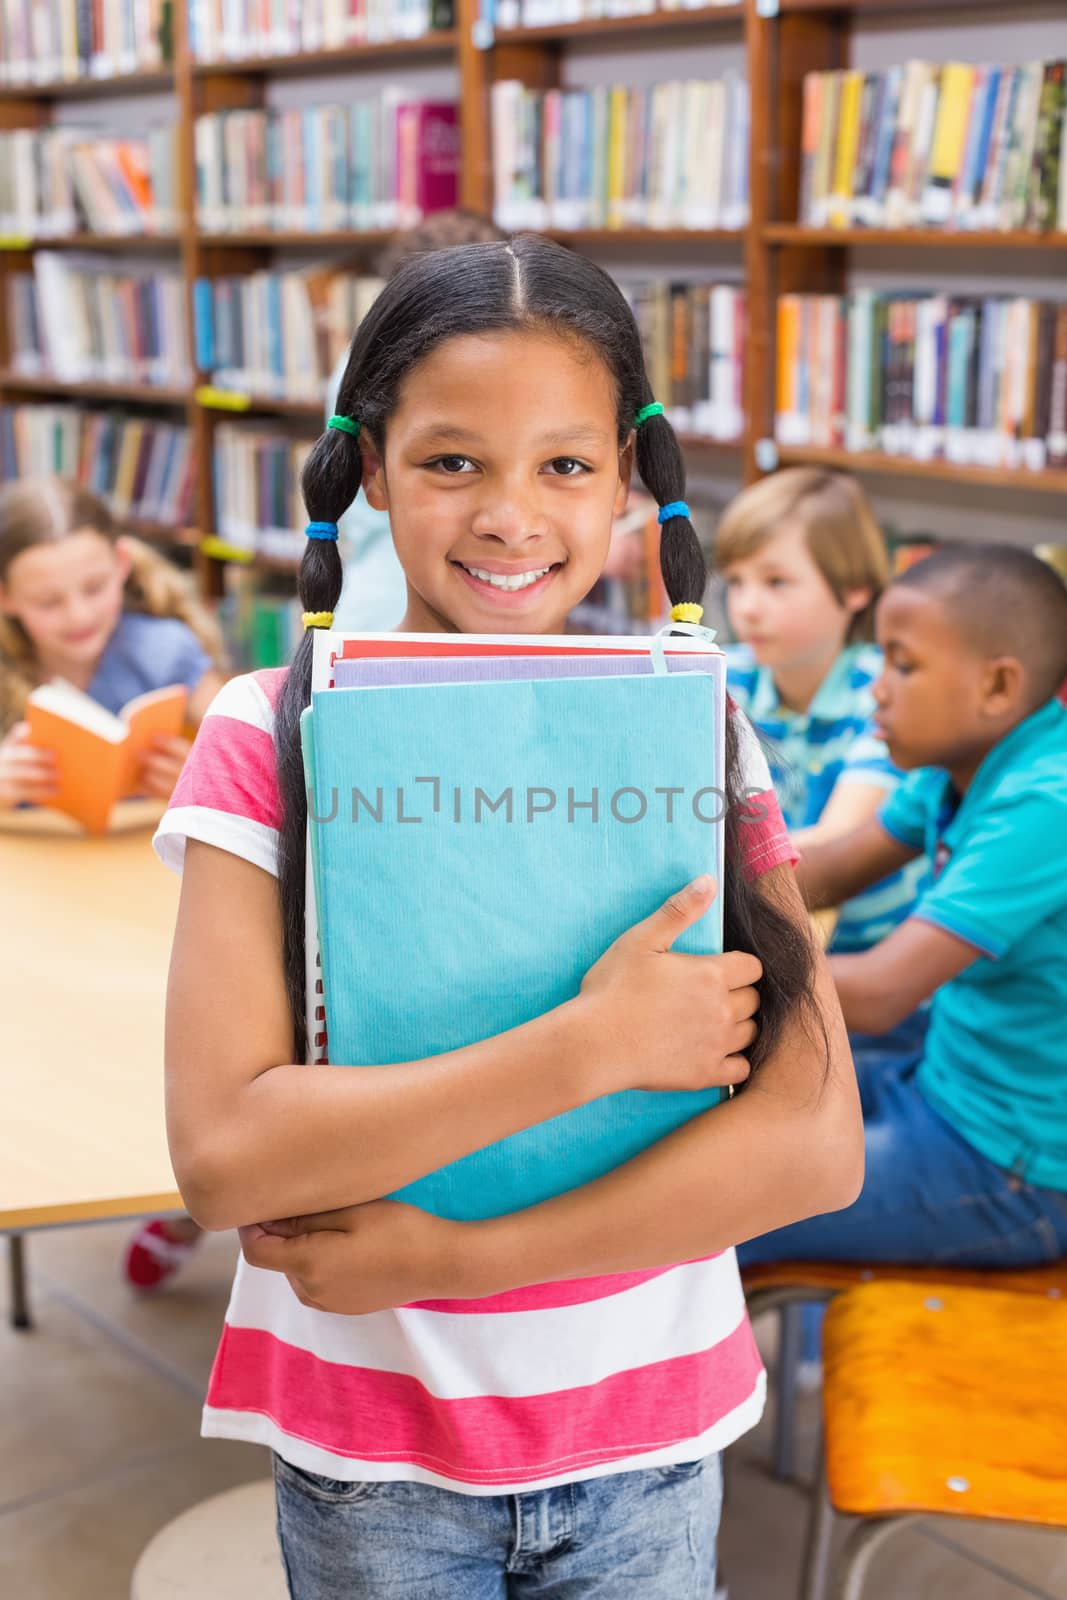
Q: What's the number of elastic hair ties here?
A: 6